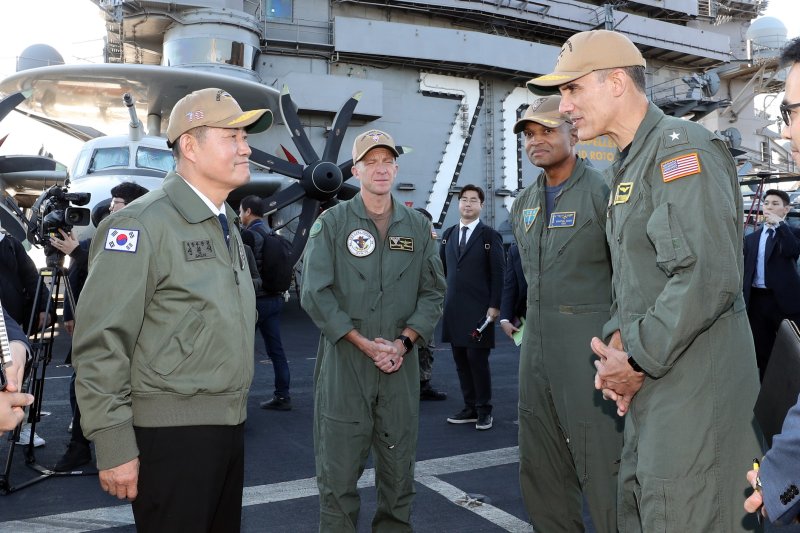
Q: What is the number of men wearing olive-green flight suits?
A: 3